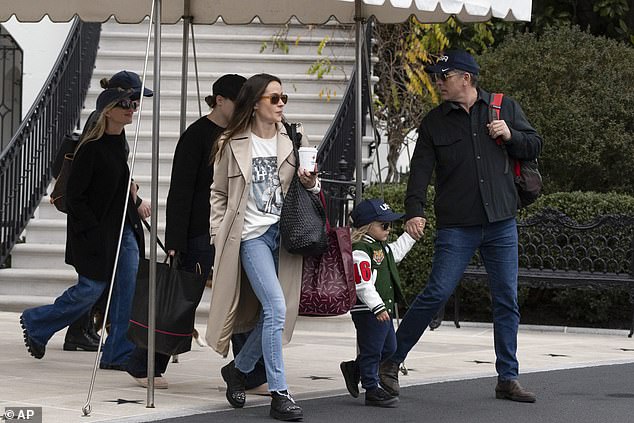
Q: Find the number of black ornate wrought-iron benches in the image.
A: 1